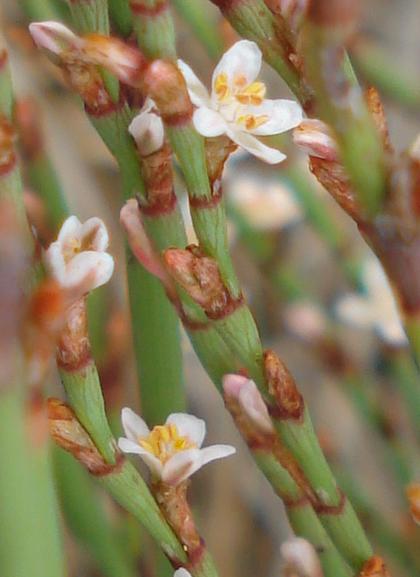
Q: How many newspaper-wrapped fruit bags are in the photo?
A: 0